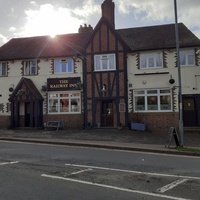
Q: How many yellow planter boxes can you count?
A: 0